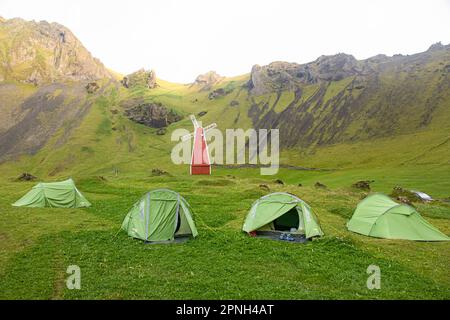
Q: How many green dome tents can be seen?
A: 4